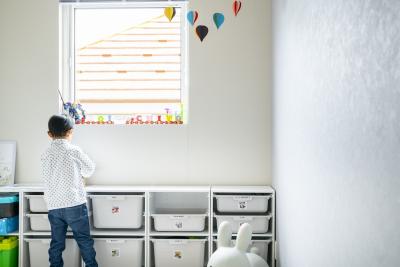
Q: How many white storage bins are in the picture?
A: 10